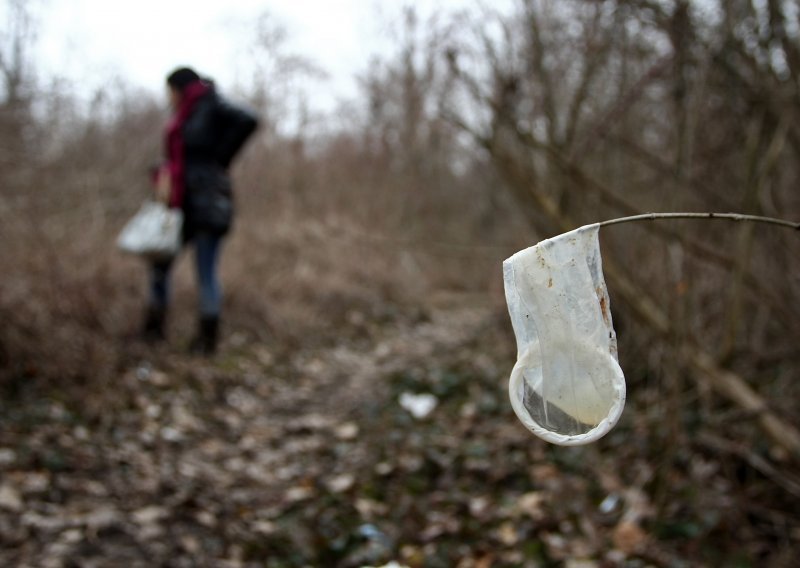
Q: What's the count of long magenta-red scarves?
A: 1